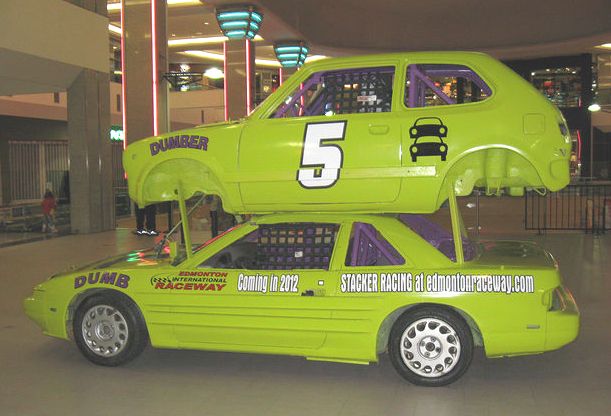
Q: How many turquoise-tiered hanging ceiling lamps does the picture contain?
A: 2